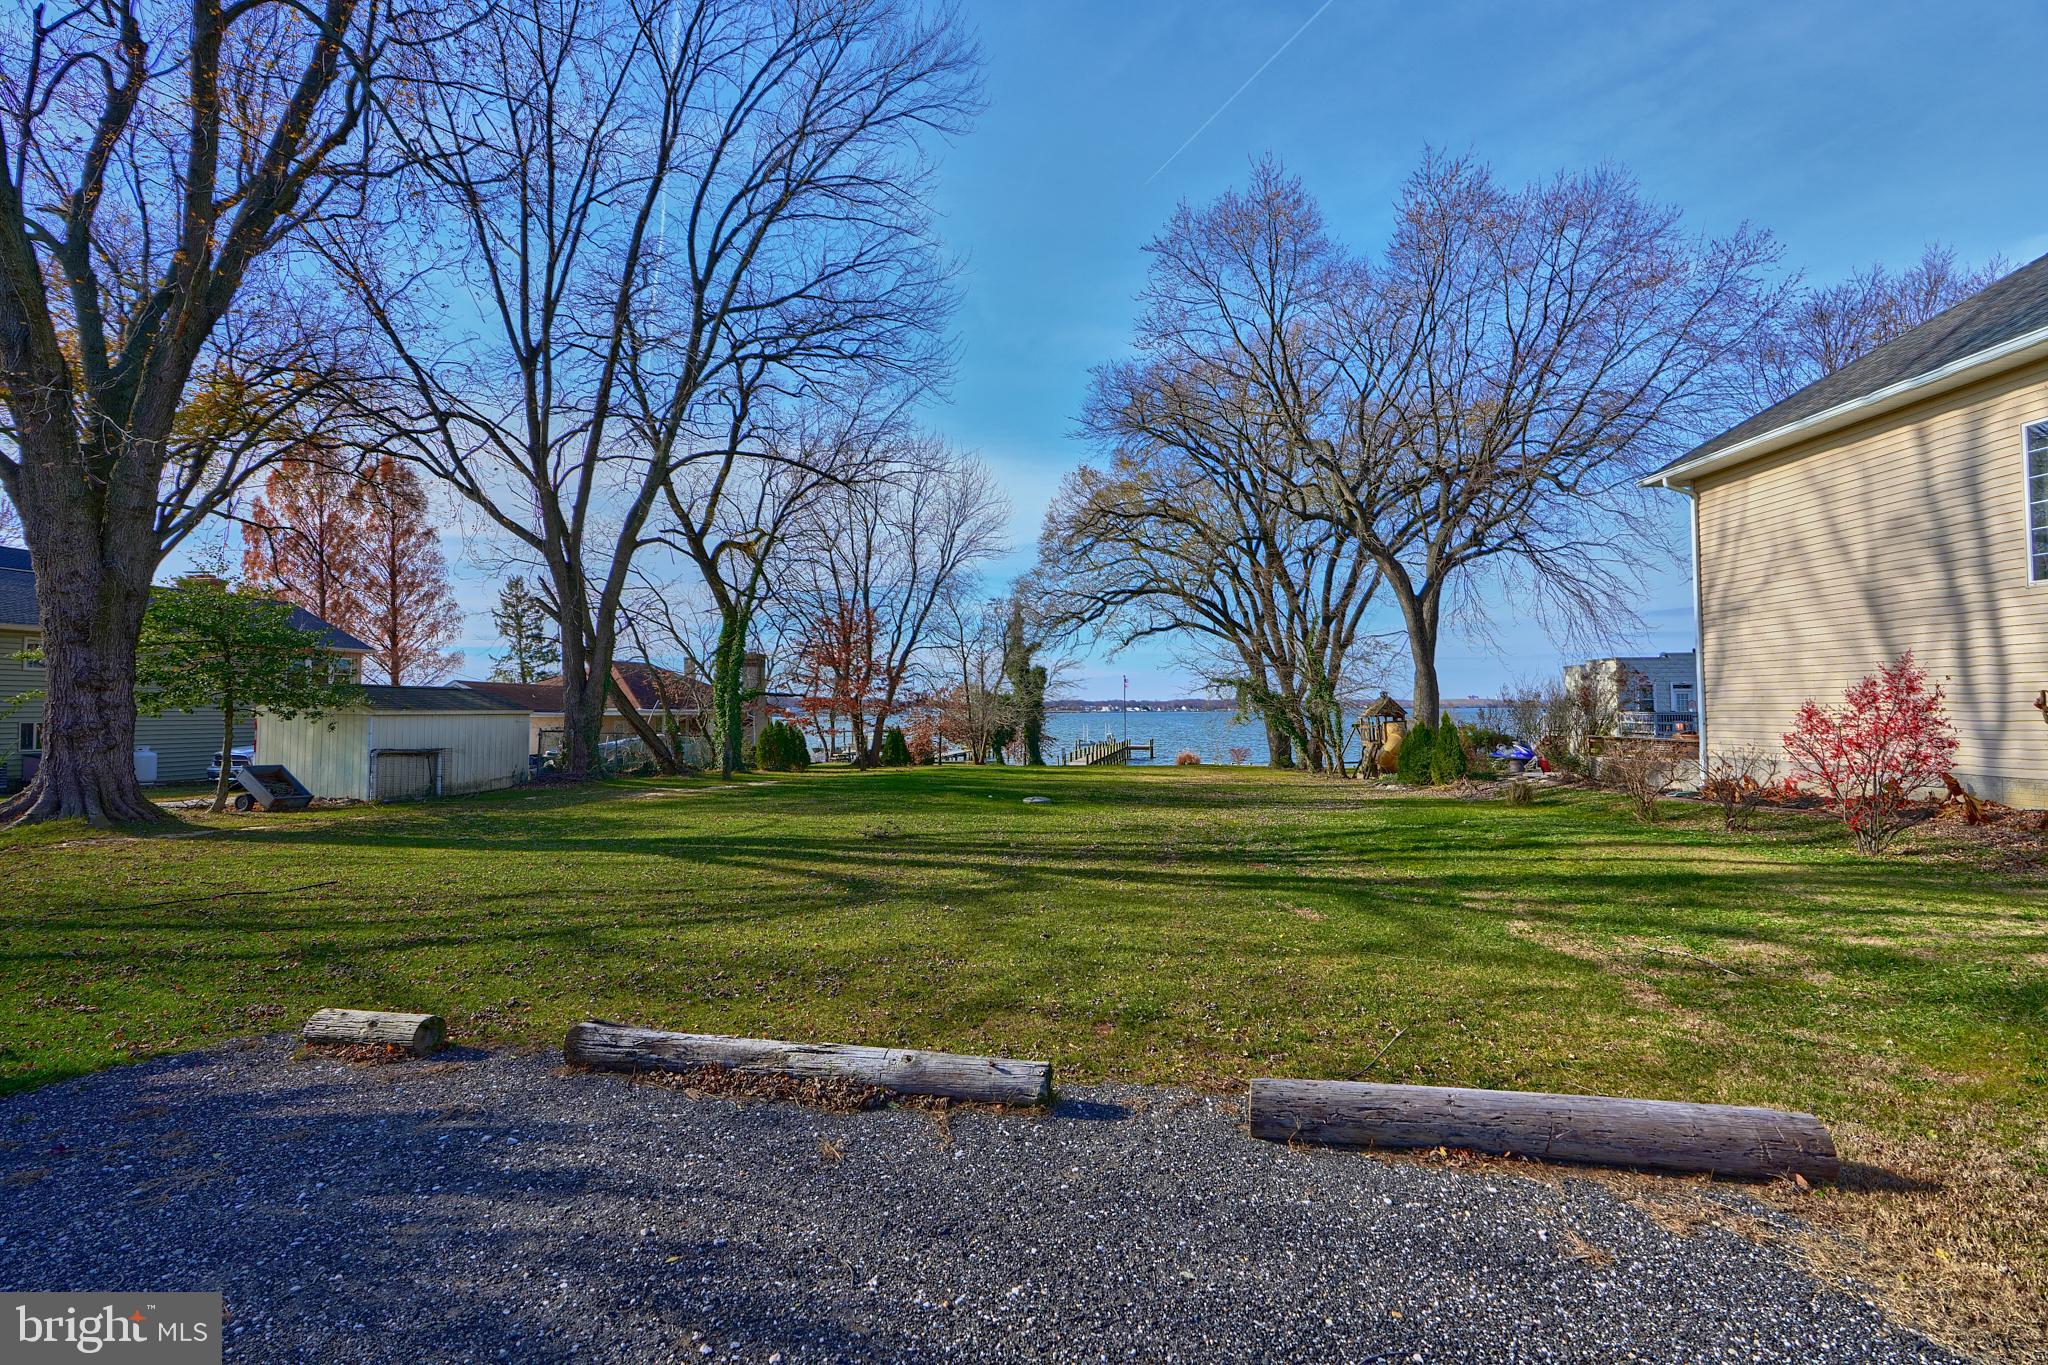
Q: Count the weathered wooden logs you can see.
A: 3